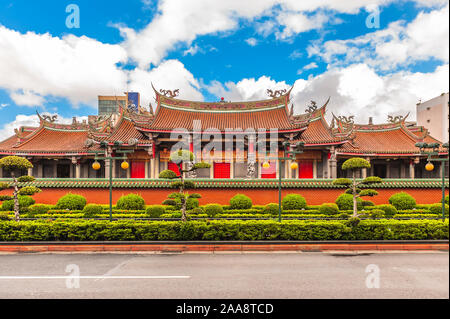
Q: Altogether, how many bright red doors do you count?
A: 5